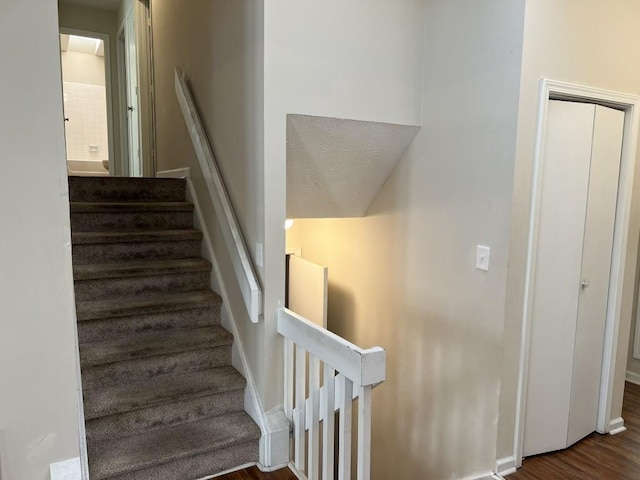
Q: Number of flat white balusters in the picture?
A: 6